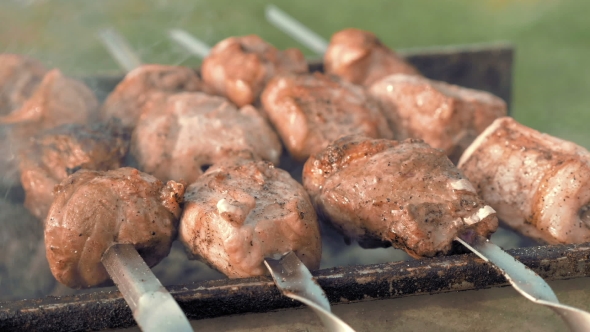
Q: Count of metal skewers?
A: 4